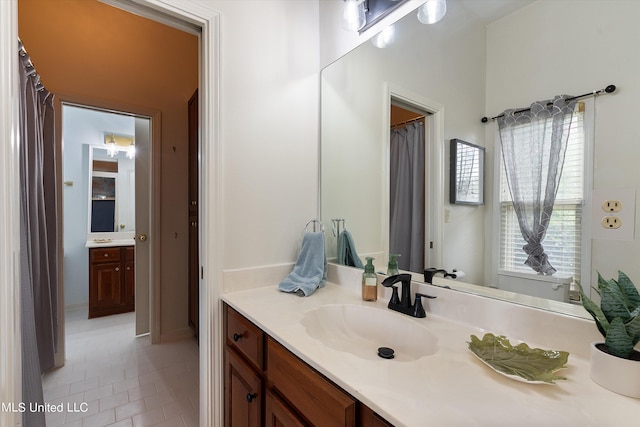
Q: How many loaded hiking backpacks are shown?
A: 0